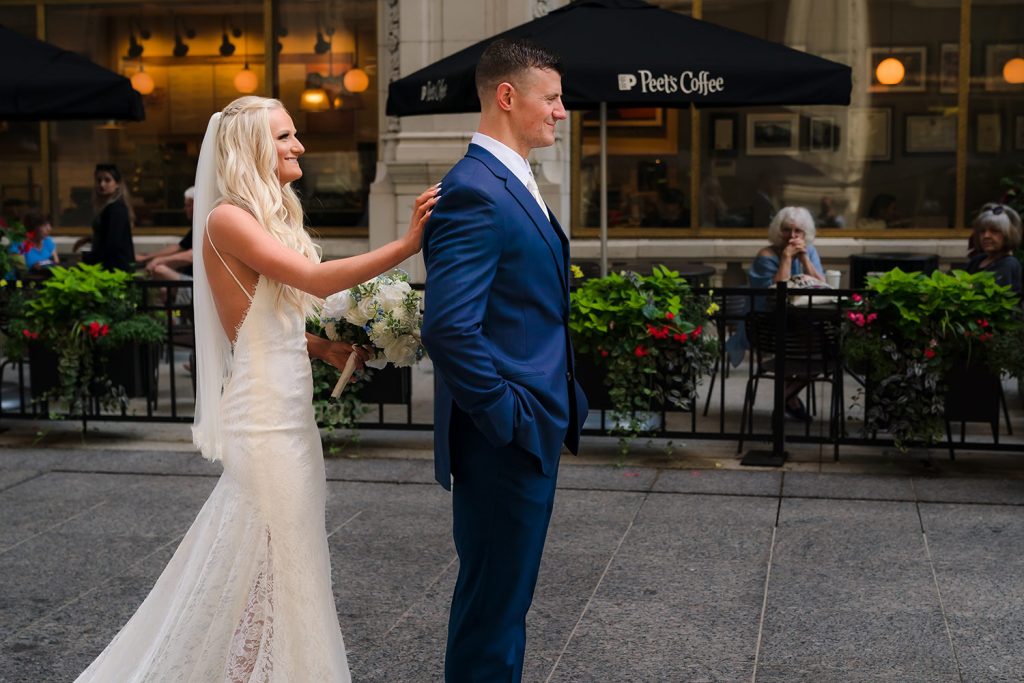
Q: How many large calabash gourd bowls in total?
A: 0